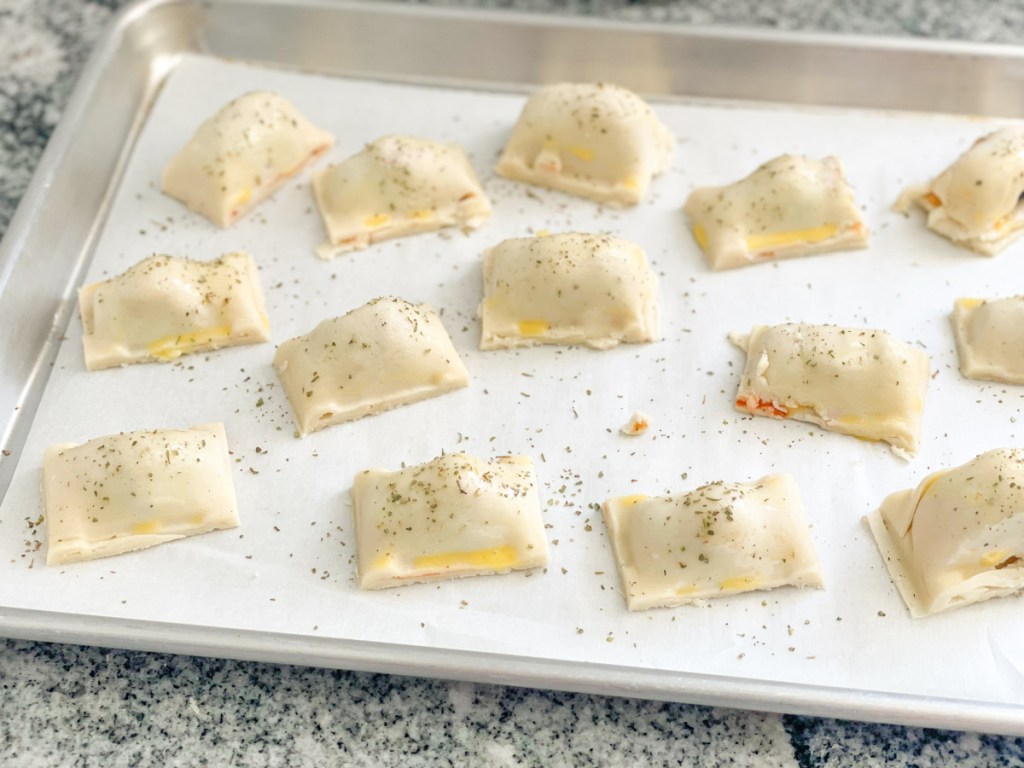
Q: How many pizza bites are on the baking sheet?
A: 14